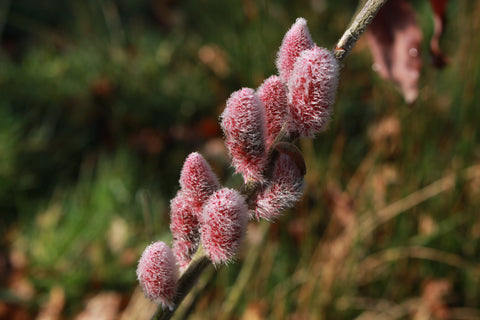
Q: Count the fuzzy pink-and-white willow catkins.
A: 9